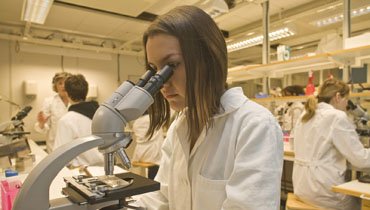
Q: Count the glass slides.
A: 1